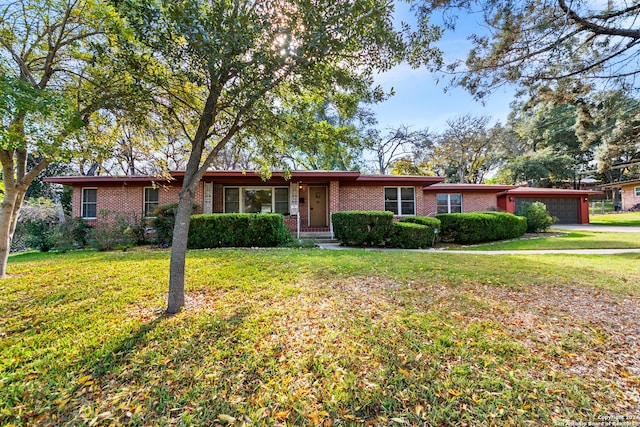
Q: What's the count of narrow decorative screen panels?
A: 2